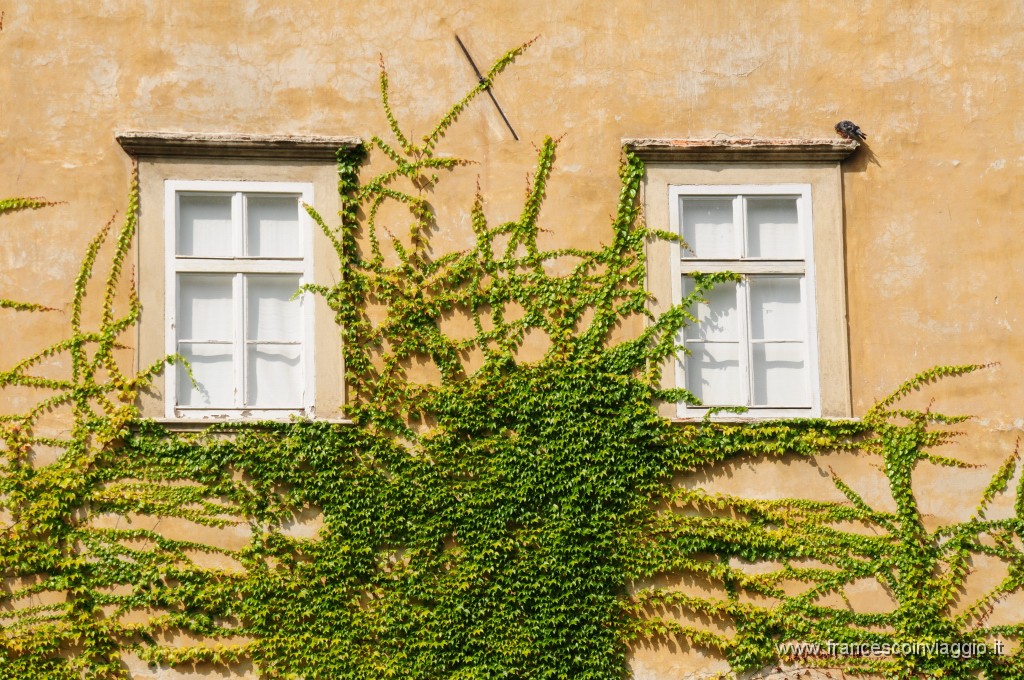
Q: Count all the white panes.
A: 12